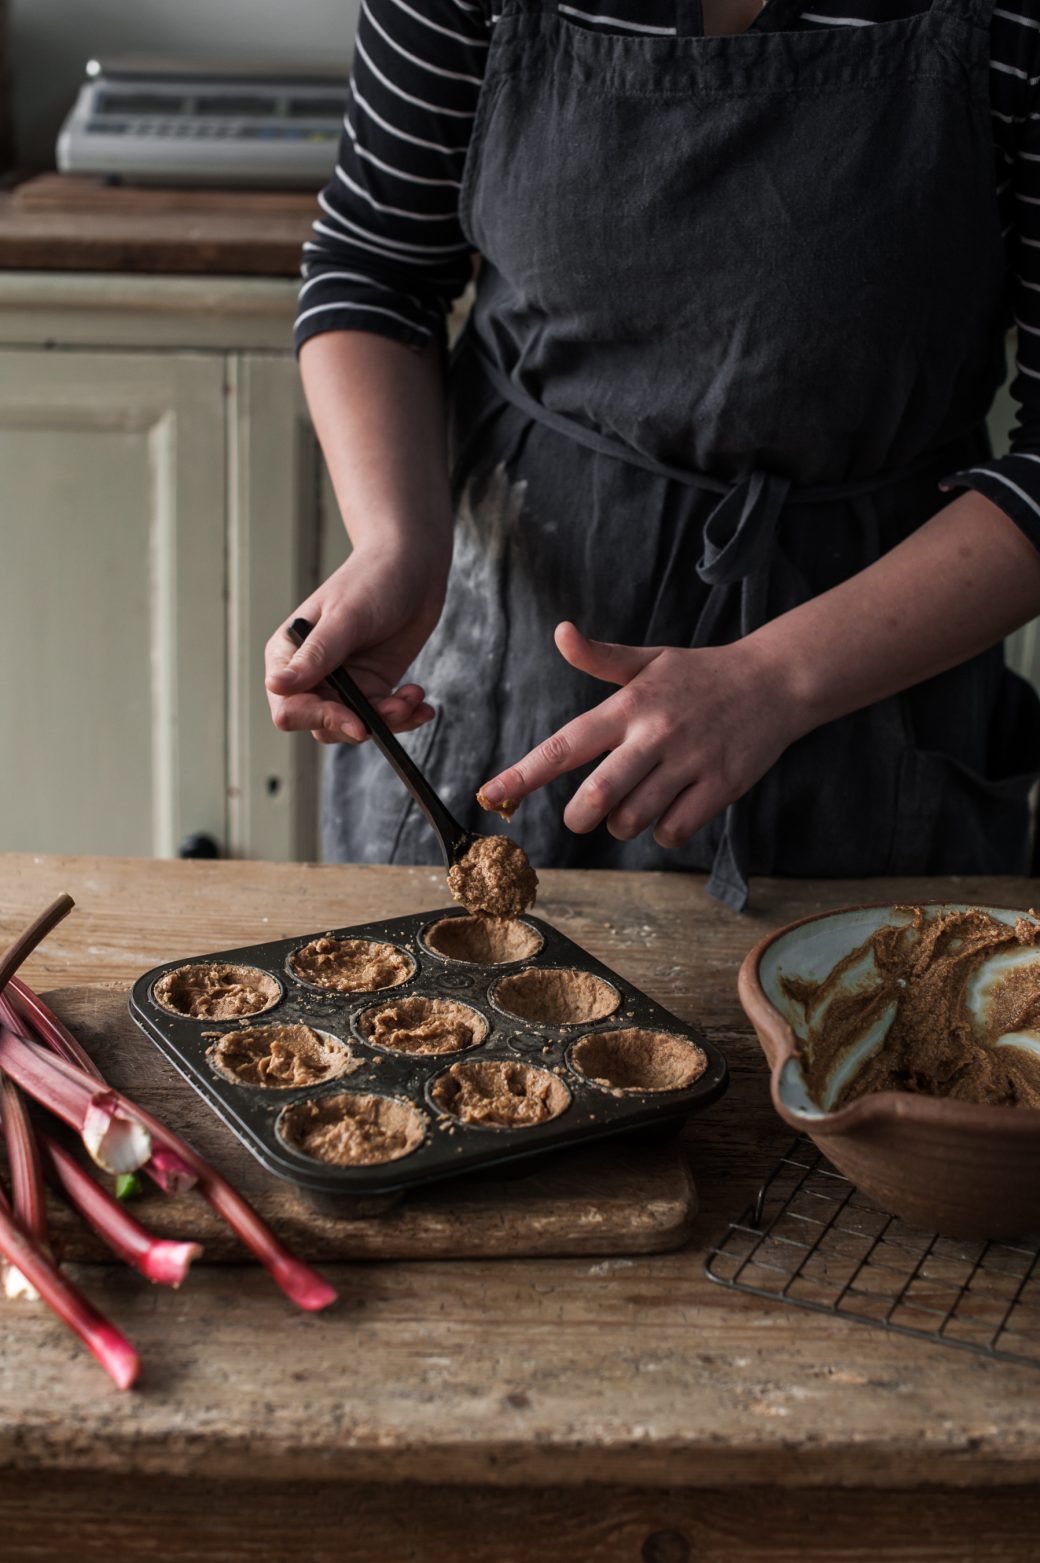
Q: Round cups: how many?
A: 9